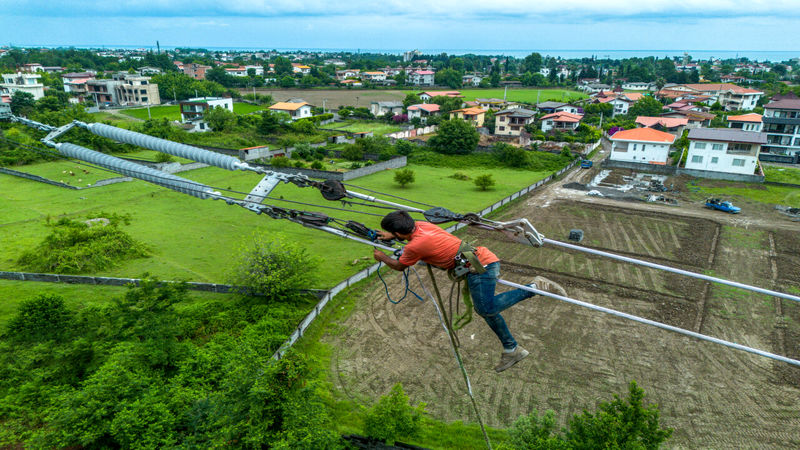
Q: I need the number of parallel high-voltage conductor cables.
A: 2